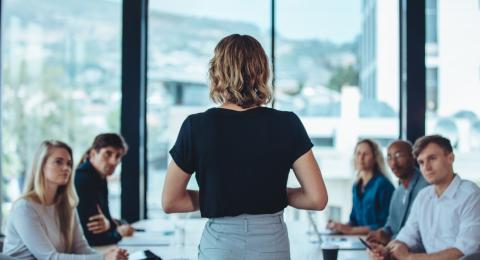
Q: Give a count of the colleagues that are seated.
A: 5